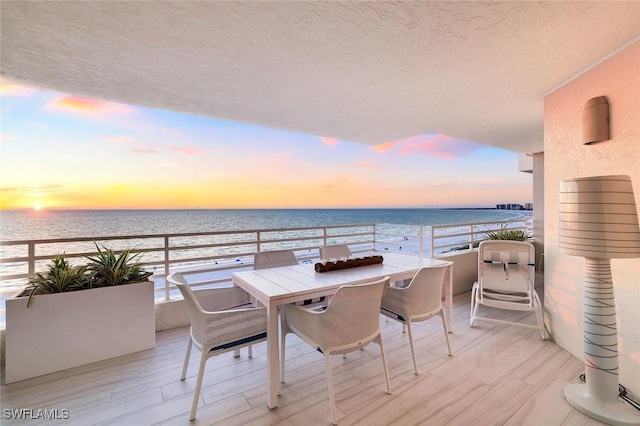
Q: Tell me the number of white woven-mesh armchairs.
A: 5